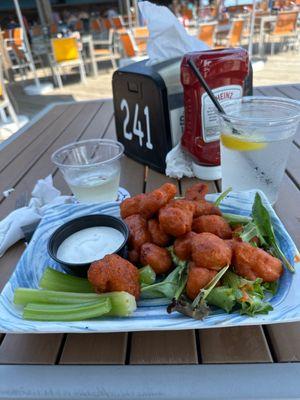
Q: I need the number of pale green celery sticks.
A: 3